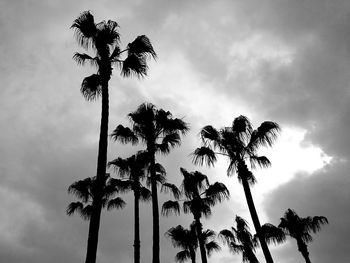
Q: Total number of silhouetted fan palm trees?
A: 9